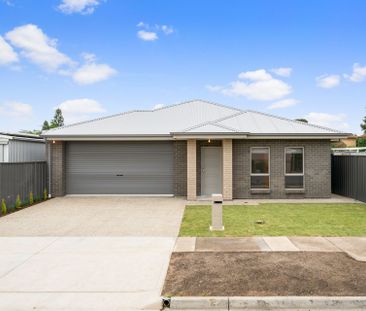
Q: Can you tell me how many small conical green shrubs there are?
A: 4